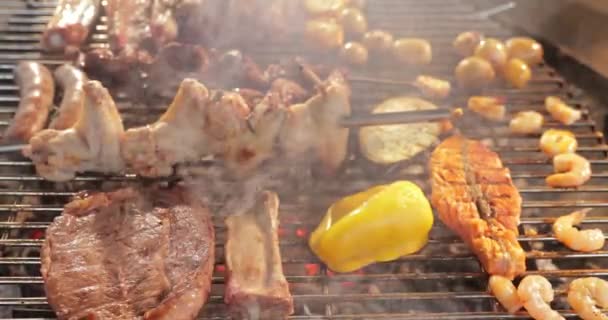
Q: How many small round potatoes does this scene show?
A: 11